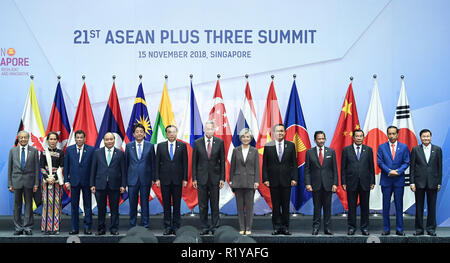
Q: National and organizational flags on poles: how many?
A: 14